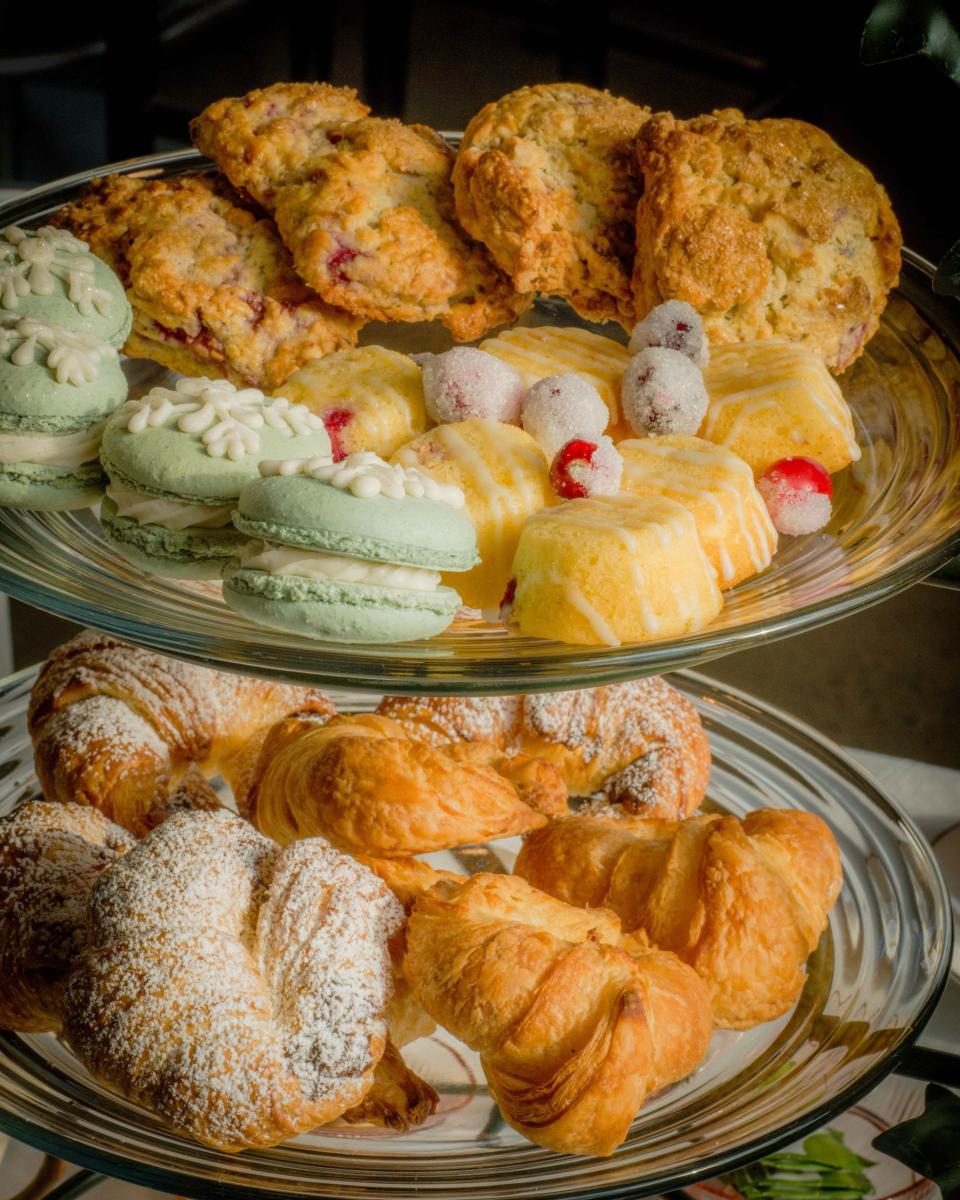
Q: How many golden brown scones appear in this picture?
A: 4